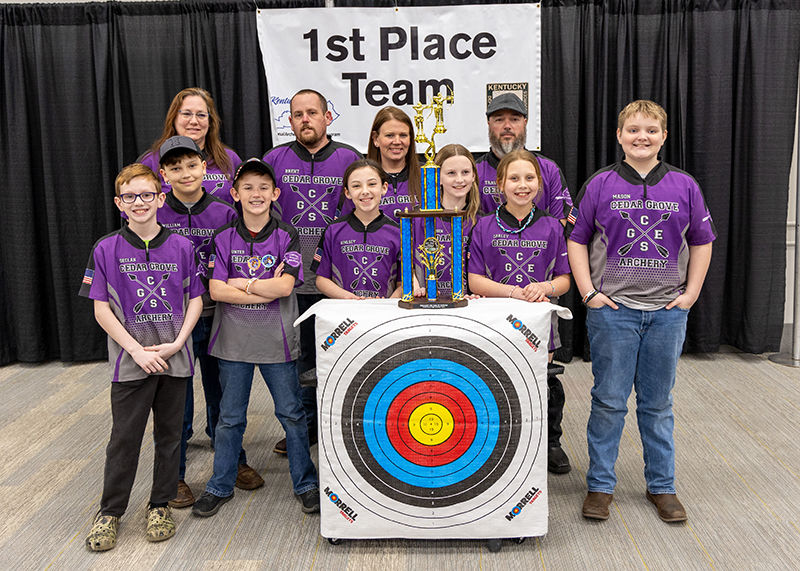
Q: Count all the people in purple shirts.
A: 11